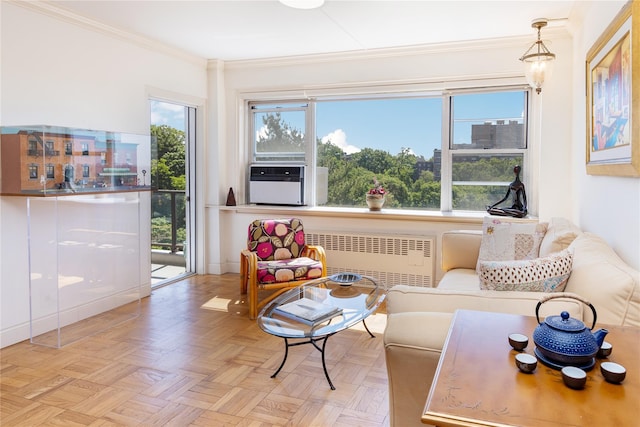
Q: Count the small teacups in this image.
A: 5